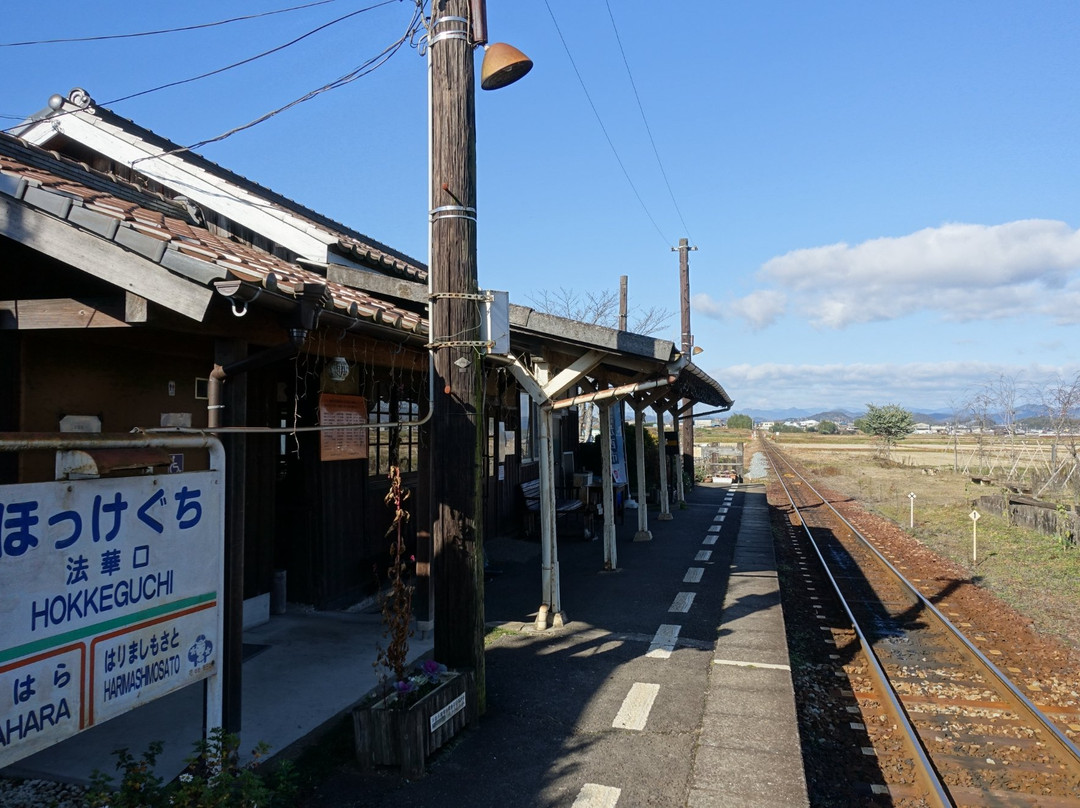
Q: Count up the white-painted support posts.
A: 5